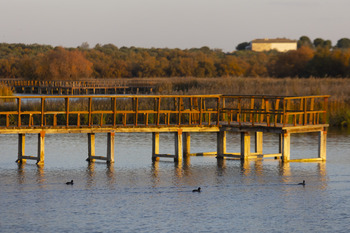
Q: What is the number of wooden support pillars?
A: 12